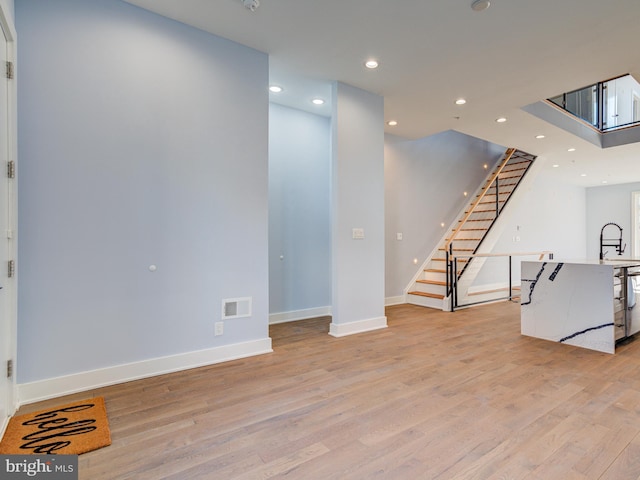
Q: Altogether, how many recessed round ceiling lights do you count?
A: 11